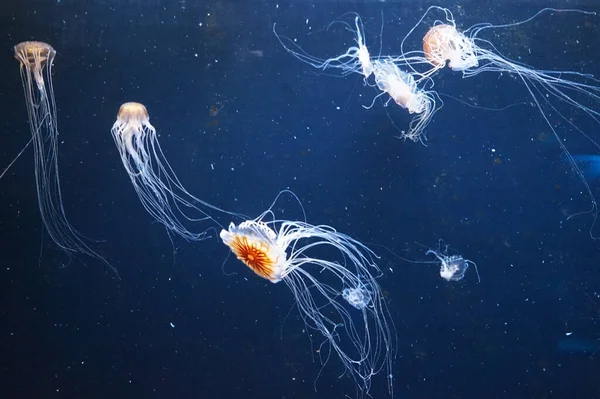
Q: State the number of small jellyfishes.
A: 2